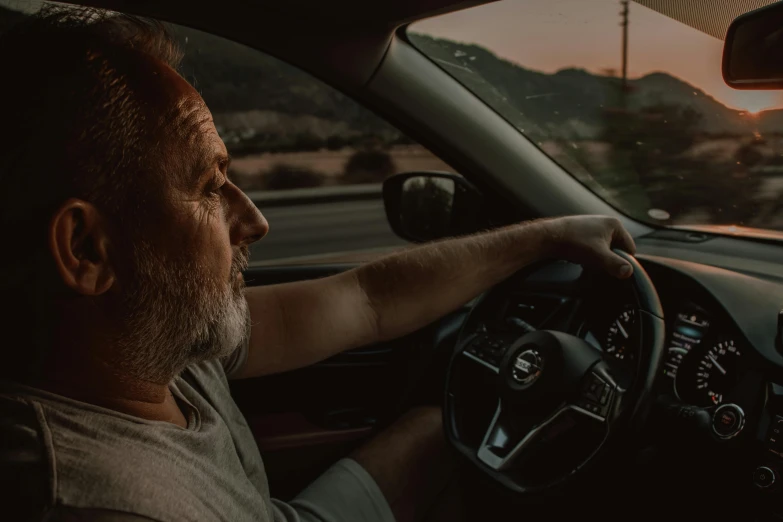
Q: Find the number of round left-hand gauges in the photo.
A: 1